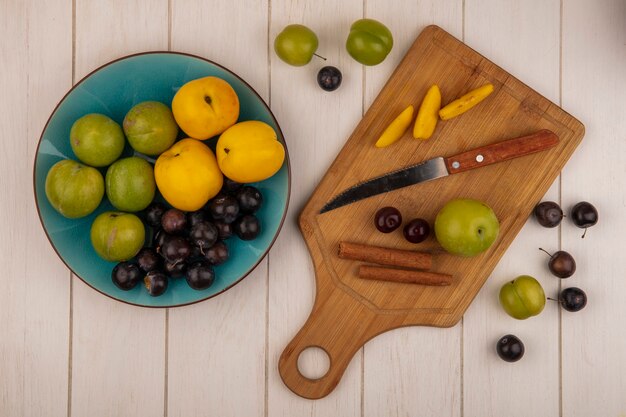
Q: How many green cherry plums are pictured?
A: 9